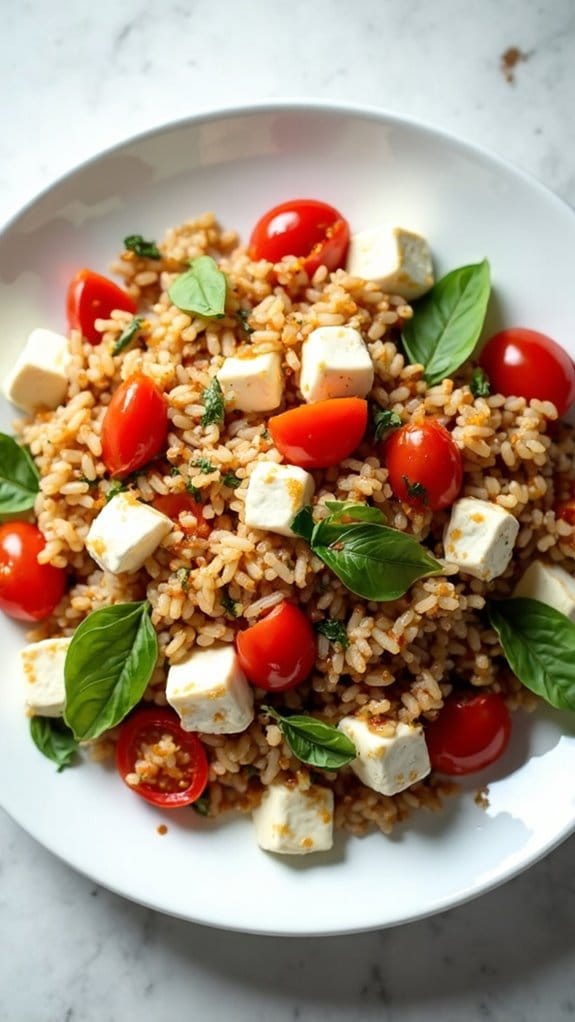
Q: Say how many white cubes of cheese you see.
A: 12